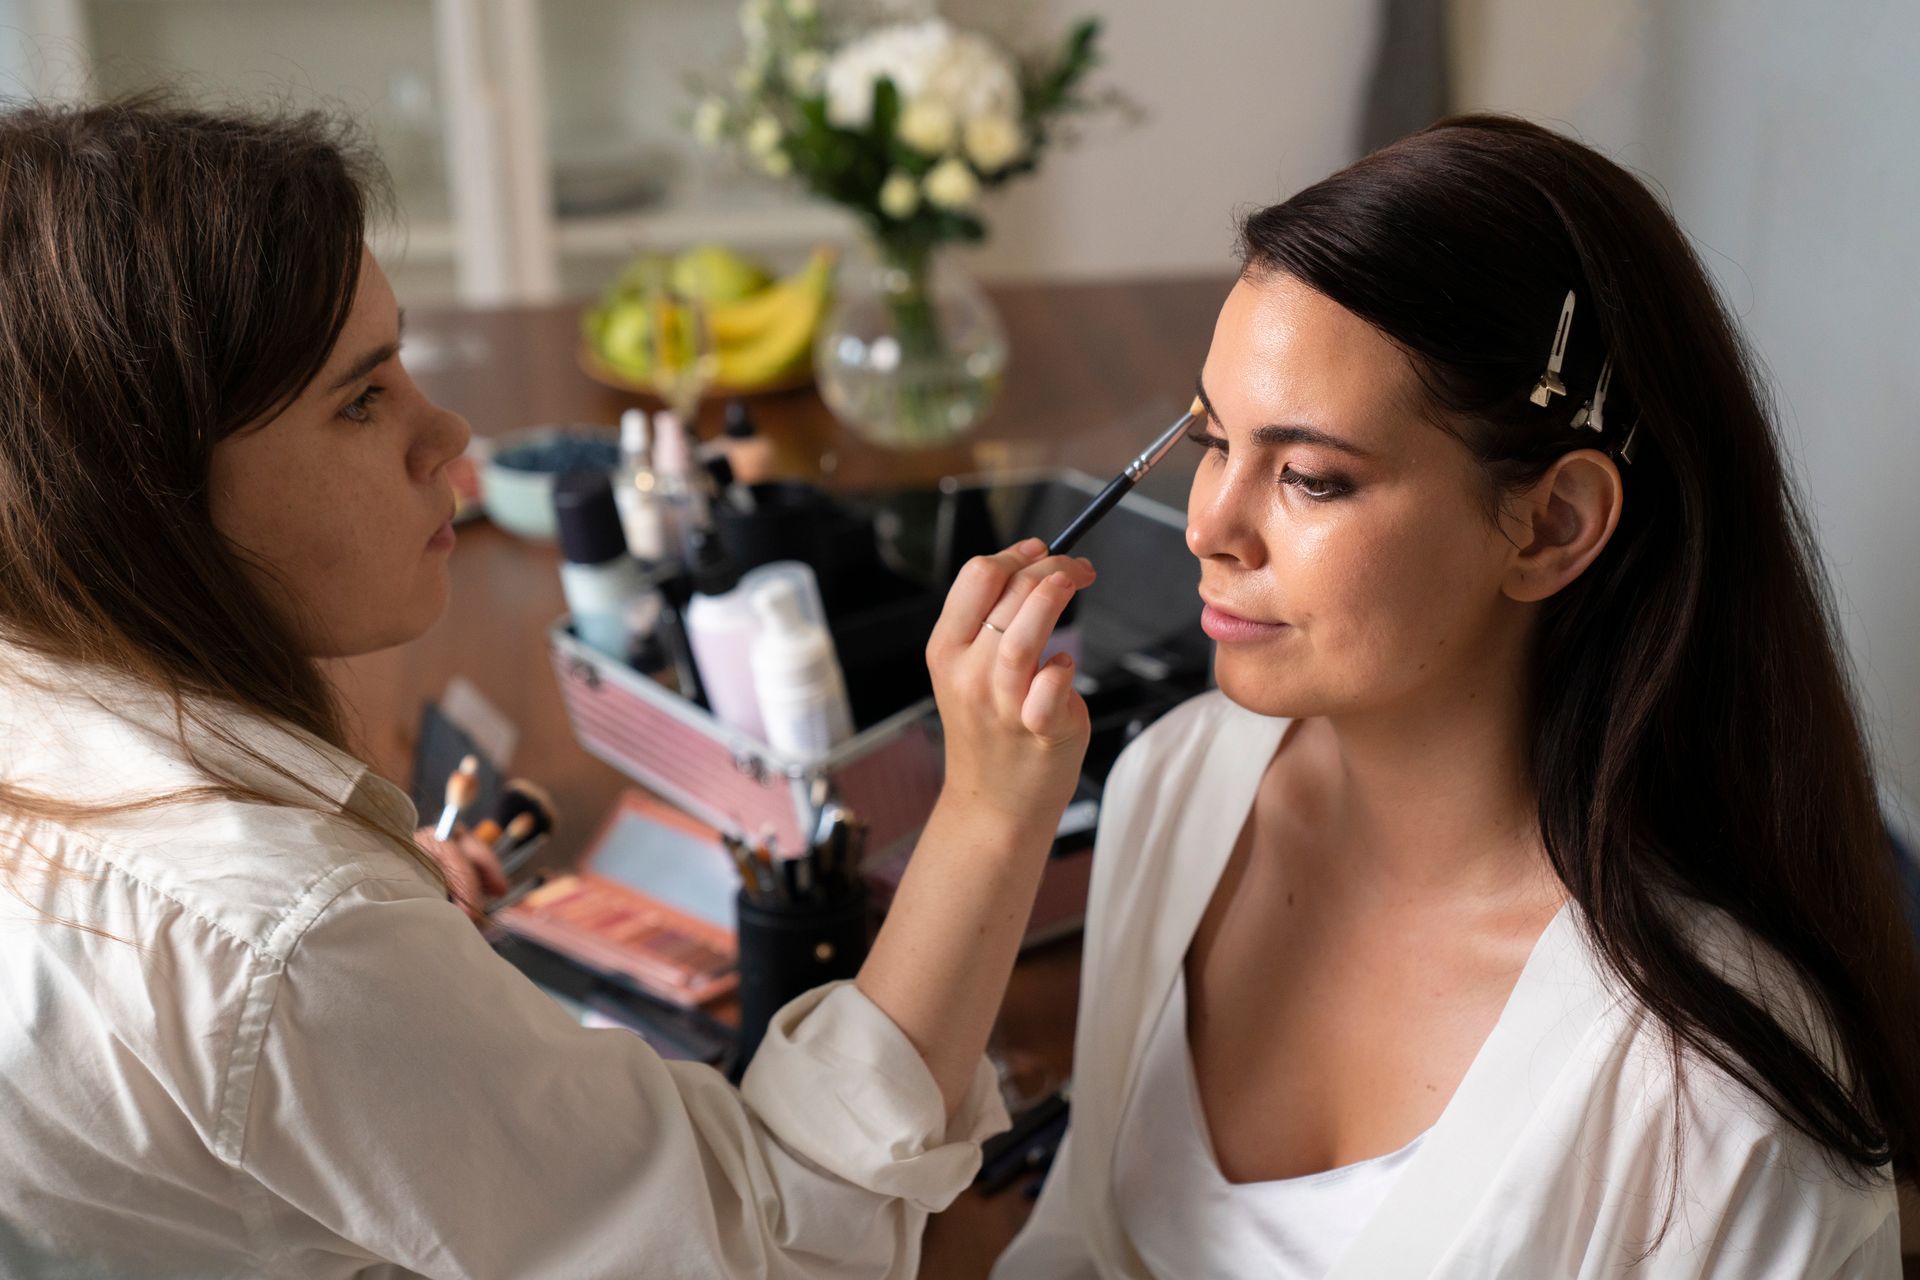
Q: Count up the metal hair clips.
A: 3